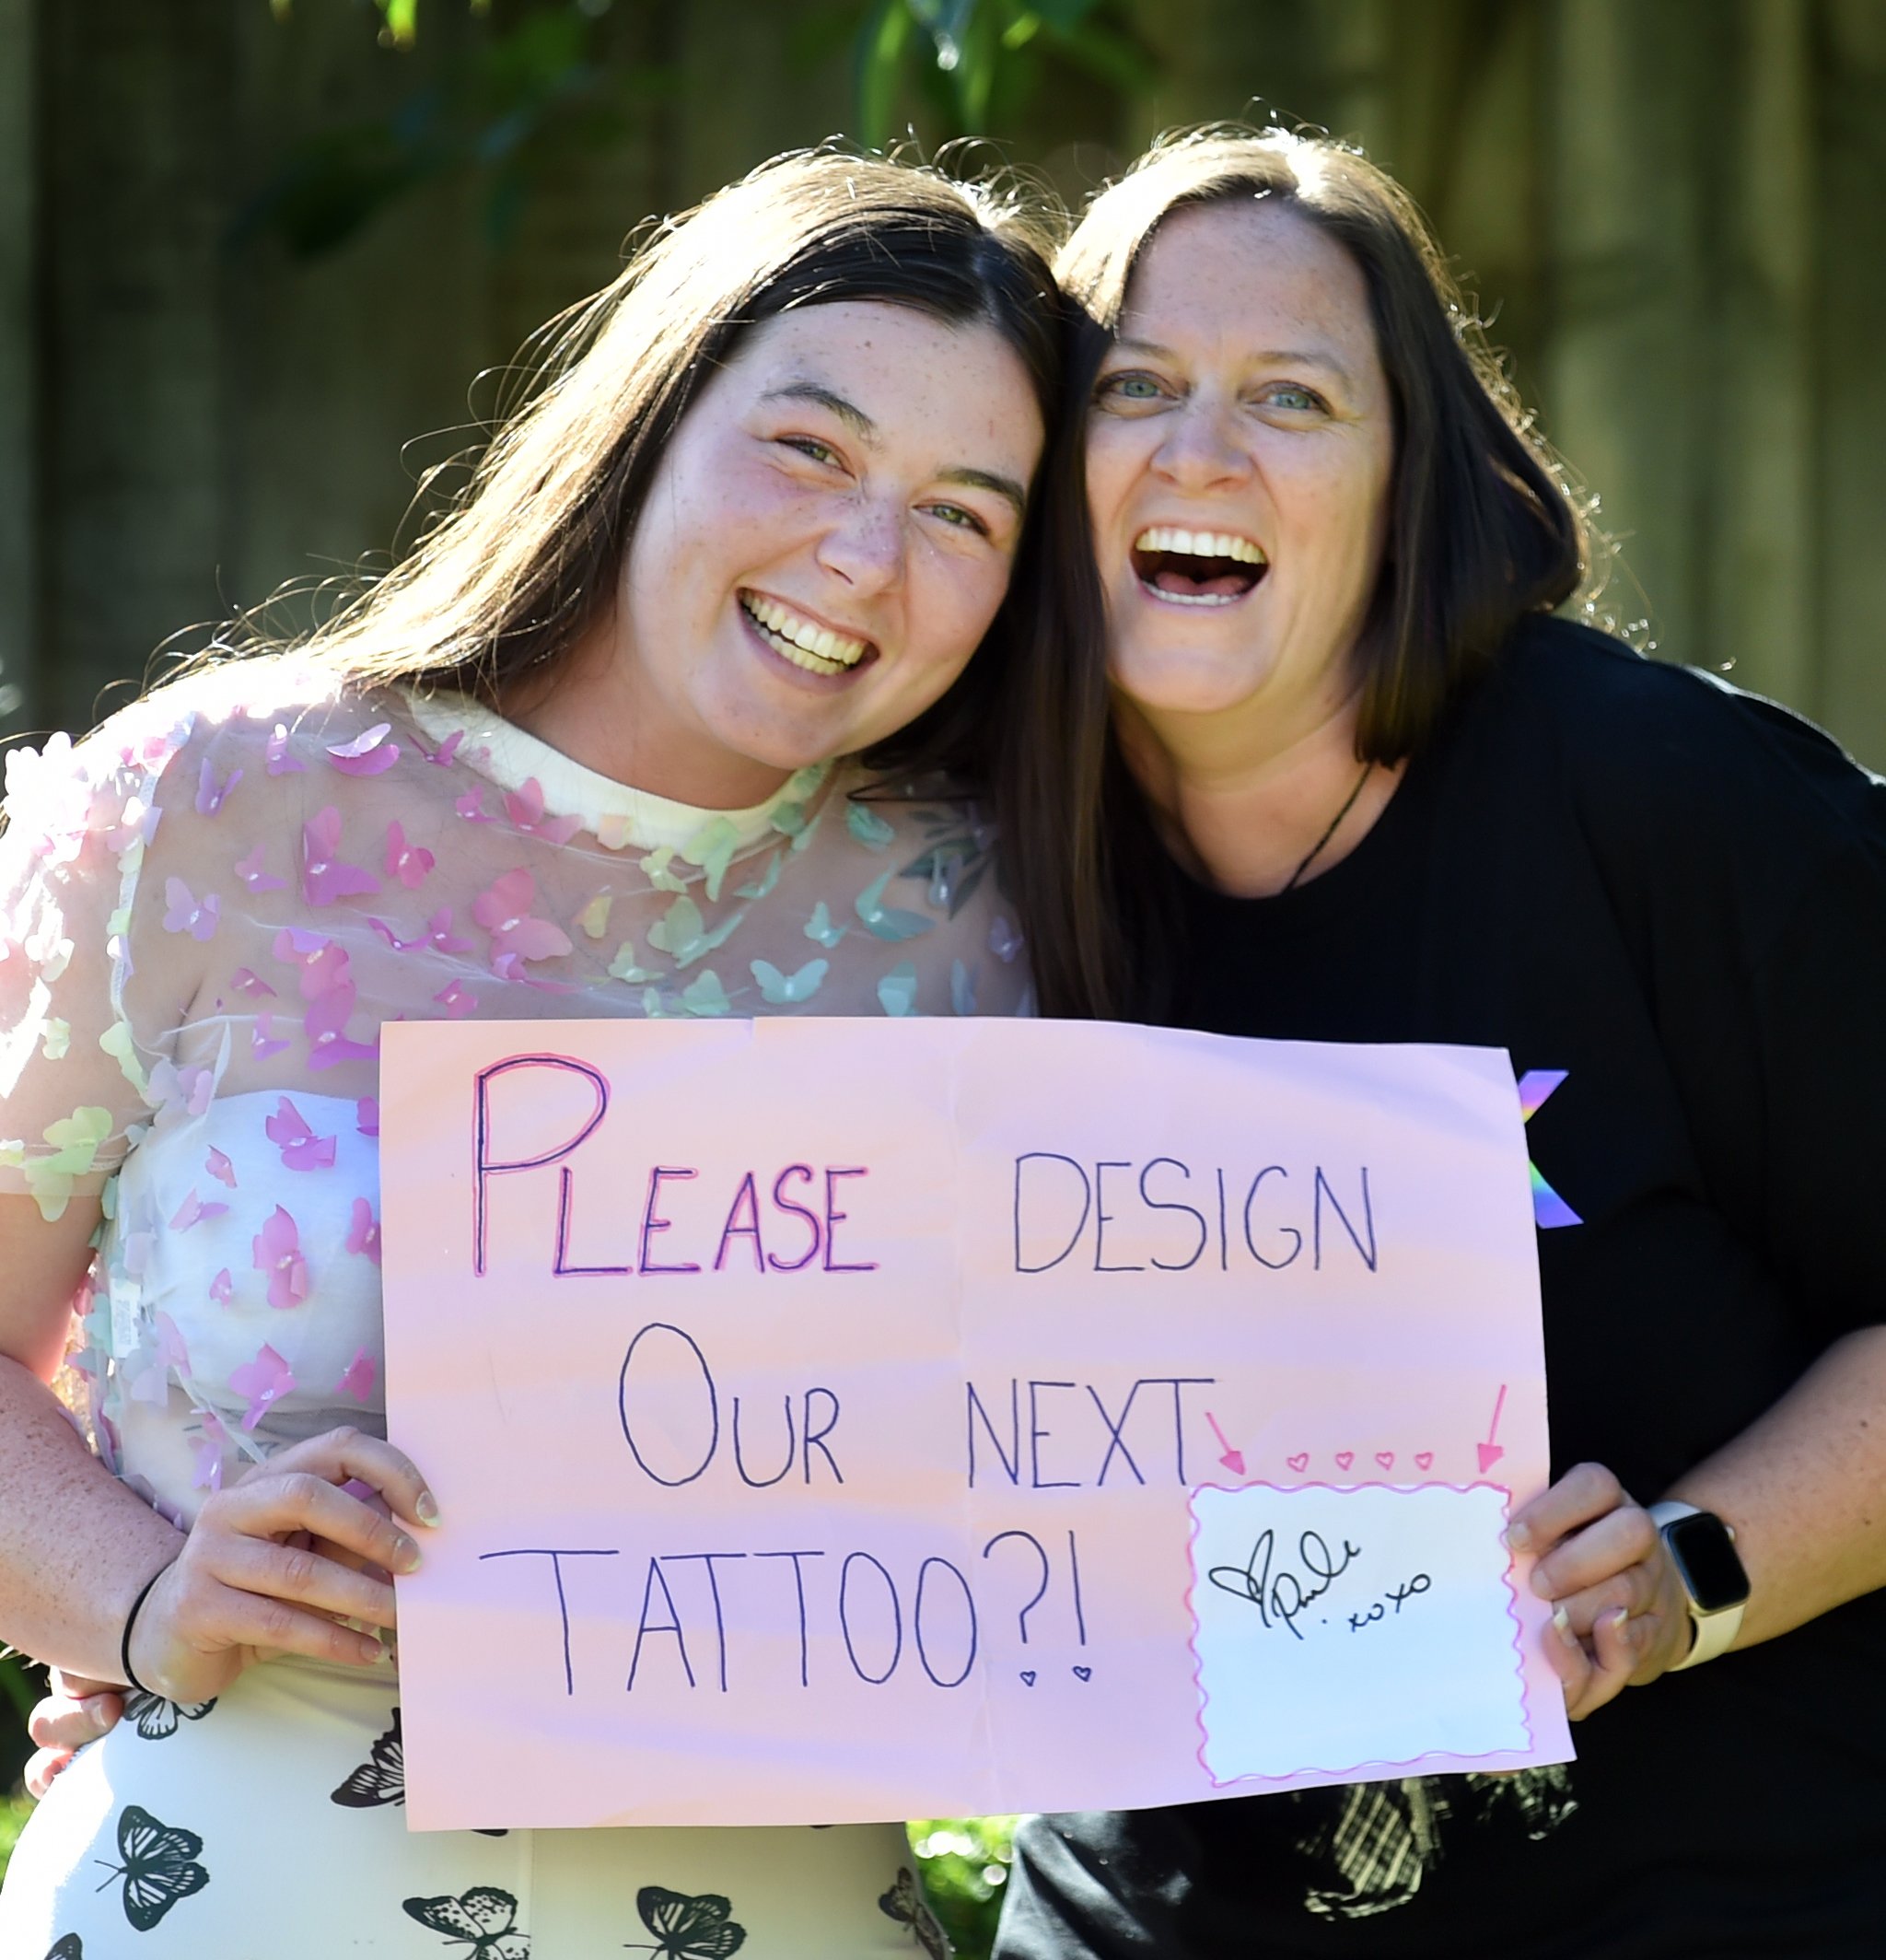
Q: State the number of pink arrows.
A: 2